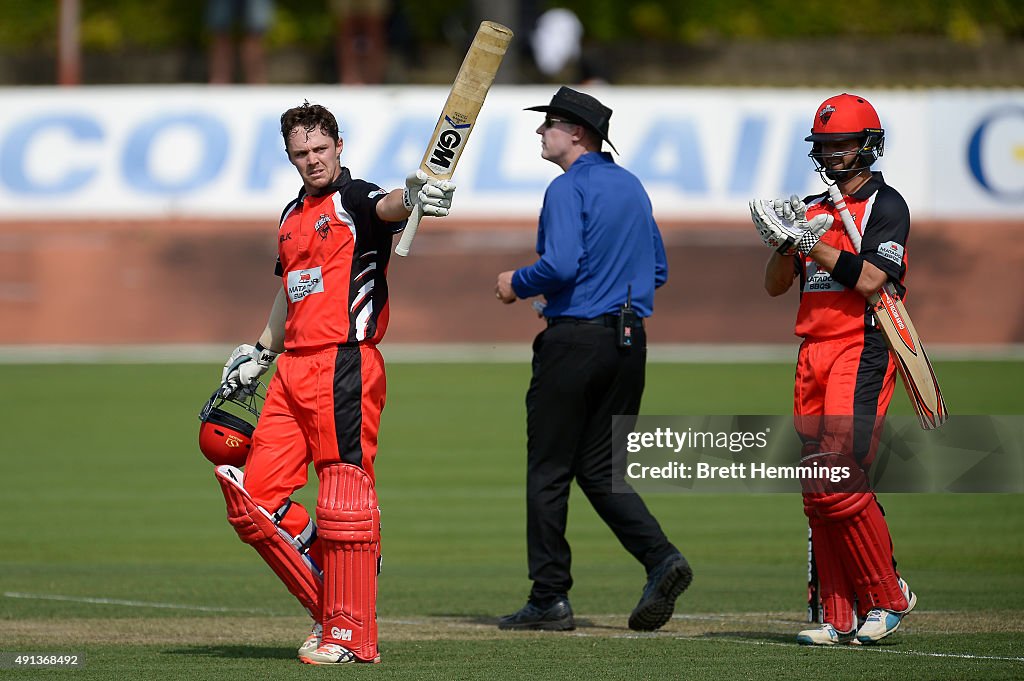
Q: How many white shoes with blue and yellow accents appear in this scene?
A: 2